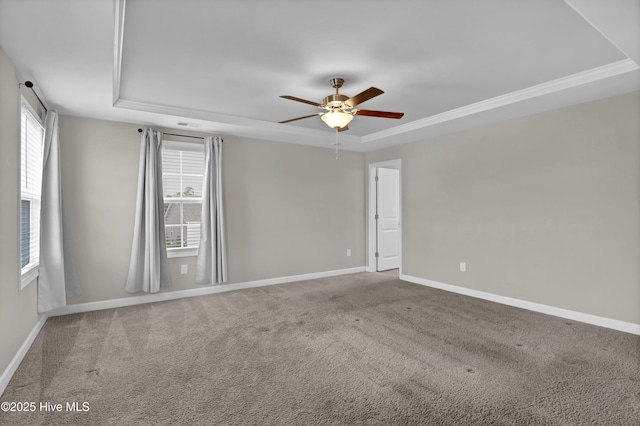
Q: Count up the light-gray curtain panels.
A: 3